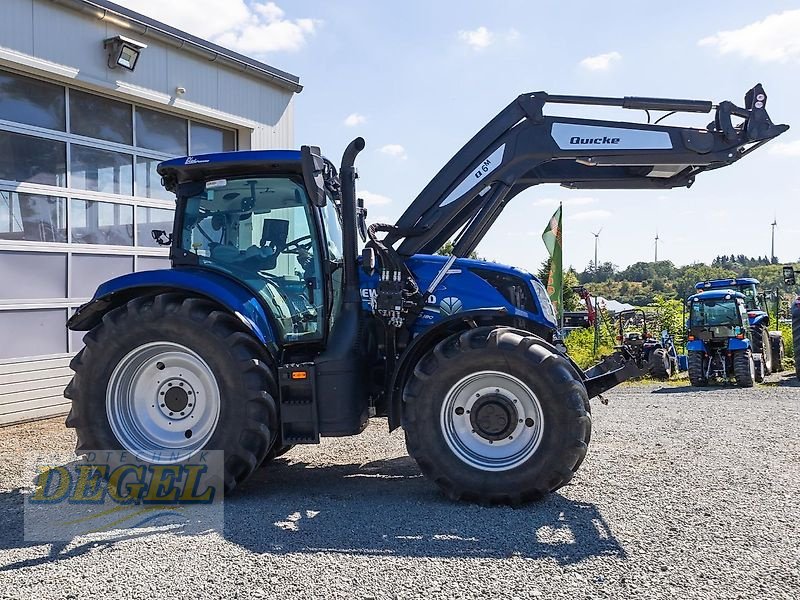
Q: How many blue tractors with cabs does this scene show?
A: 3